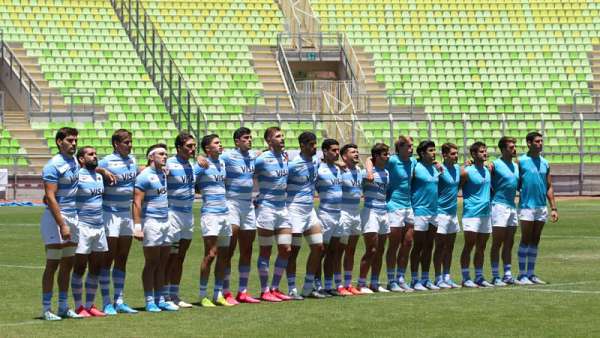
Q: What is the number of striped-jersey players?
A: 12